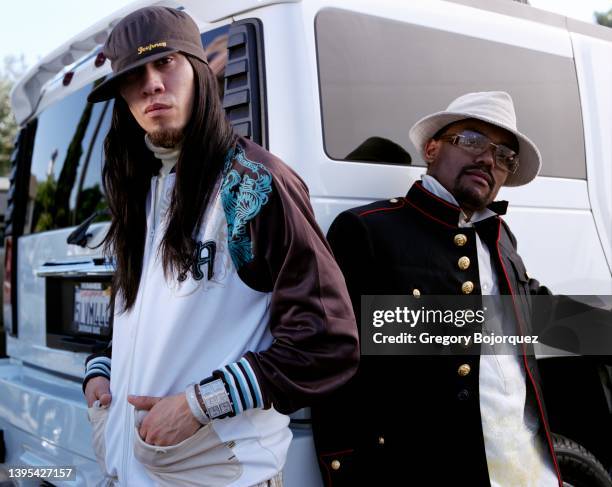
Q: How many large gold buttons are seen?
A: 4